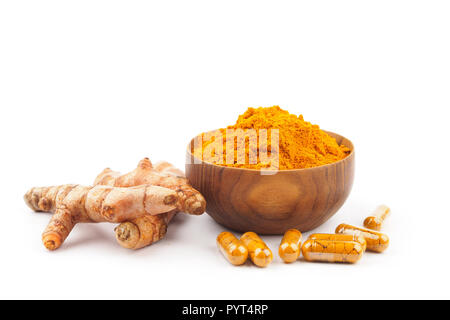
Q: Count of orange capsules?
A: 7